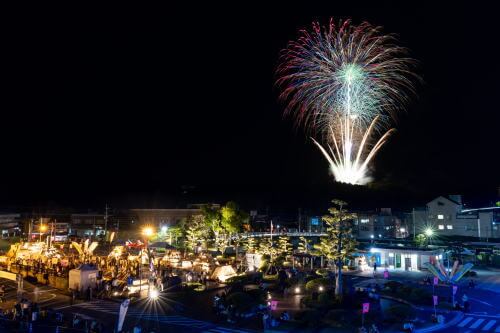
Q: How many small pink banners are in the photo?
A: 6